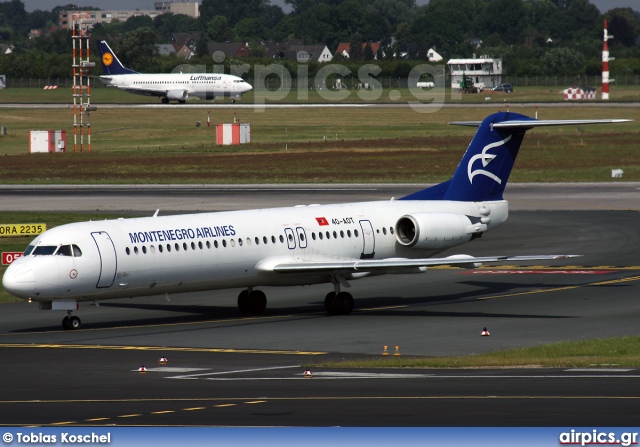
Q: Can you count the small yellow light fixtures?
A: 2